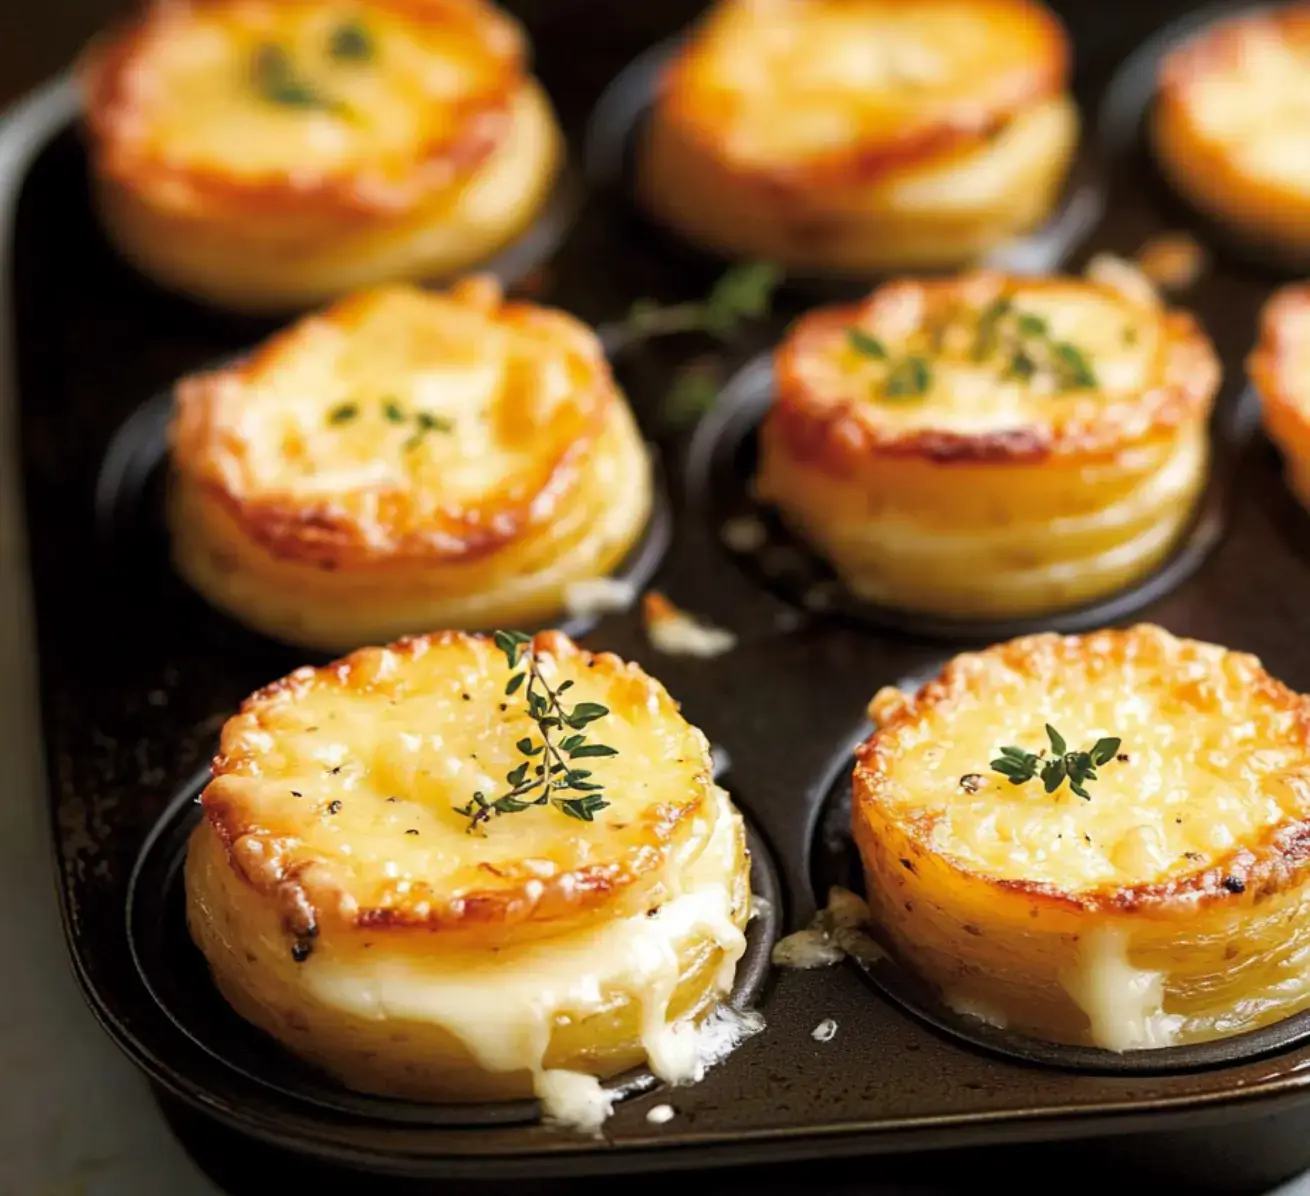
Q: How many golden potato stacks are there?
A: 8